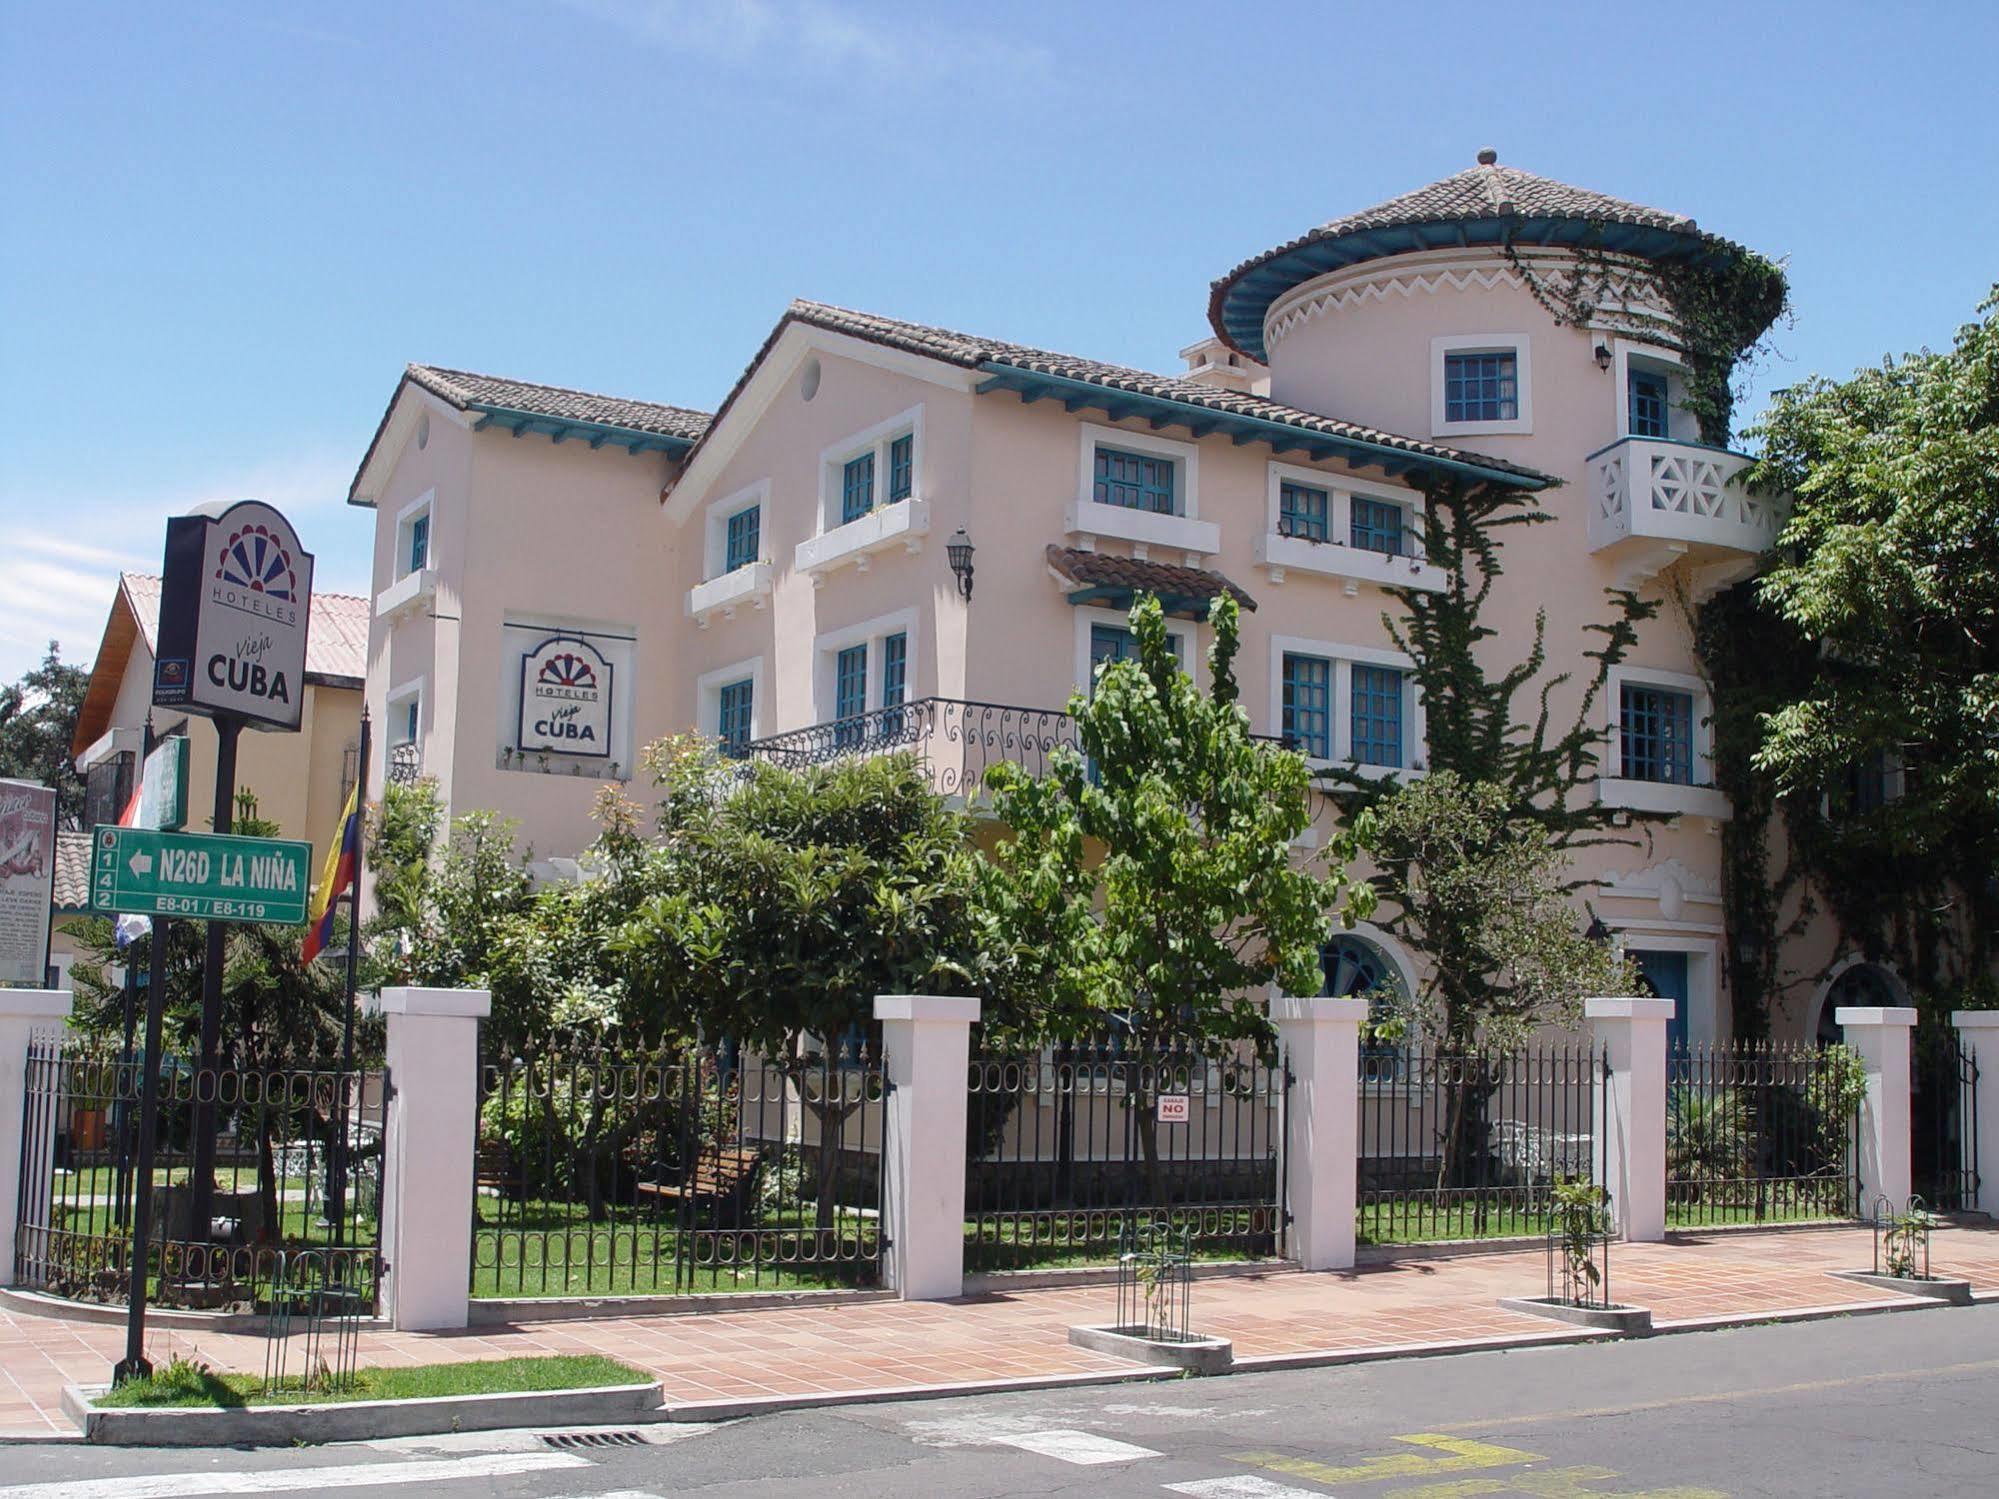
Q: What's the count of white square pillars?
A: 7